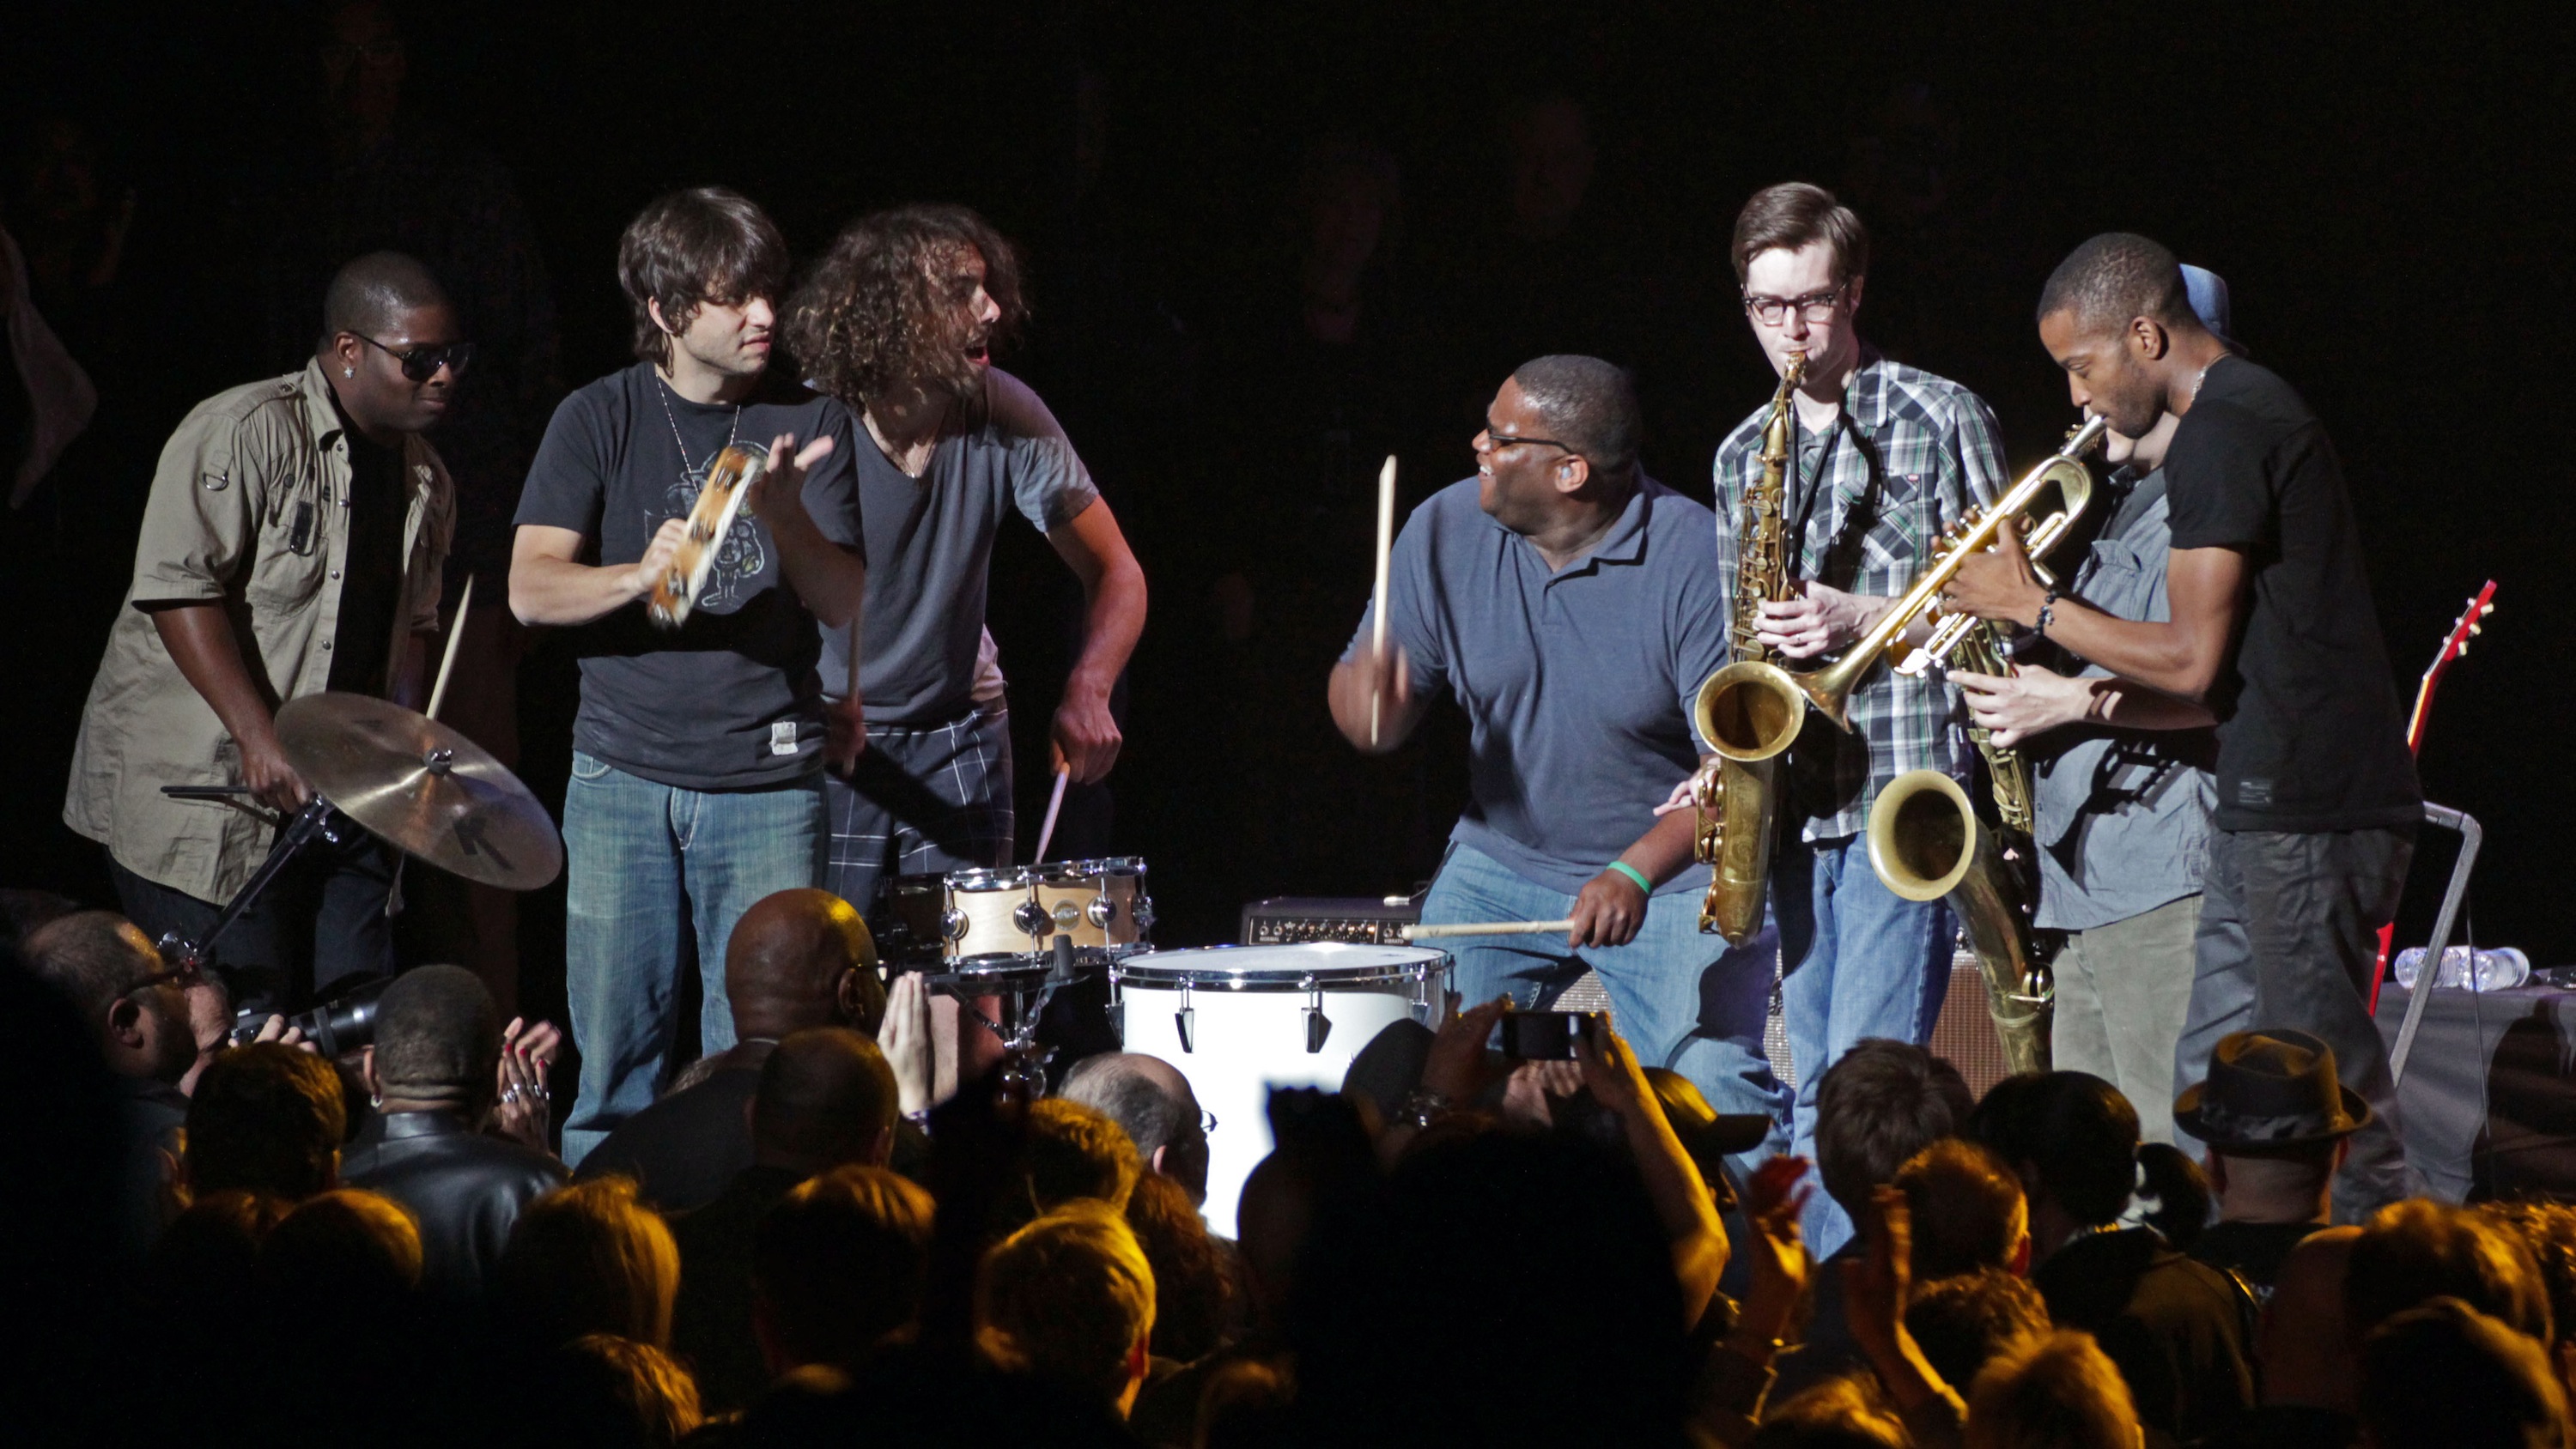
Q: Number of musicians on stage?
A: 7